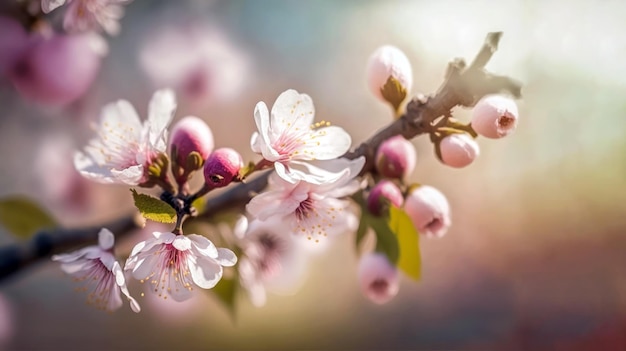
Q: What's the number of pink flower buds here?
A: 9